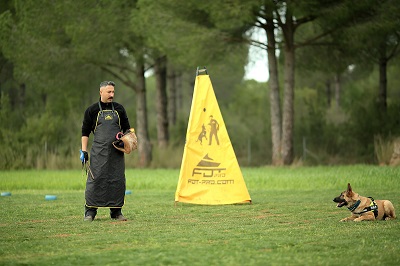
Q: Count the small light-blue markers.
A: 3